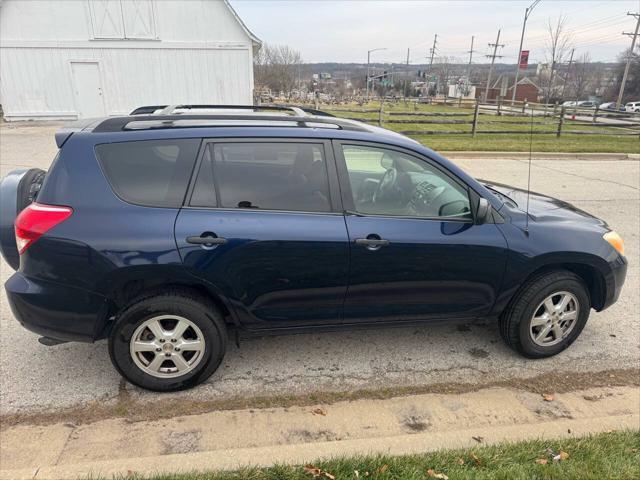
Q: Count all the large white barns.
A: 1